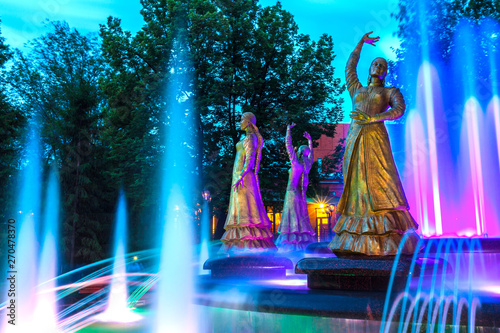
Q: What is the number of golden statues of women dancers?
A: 3